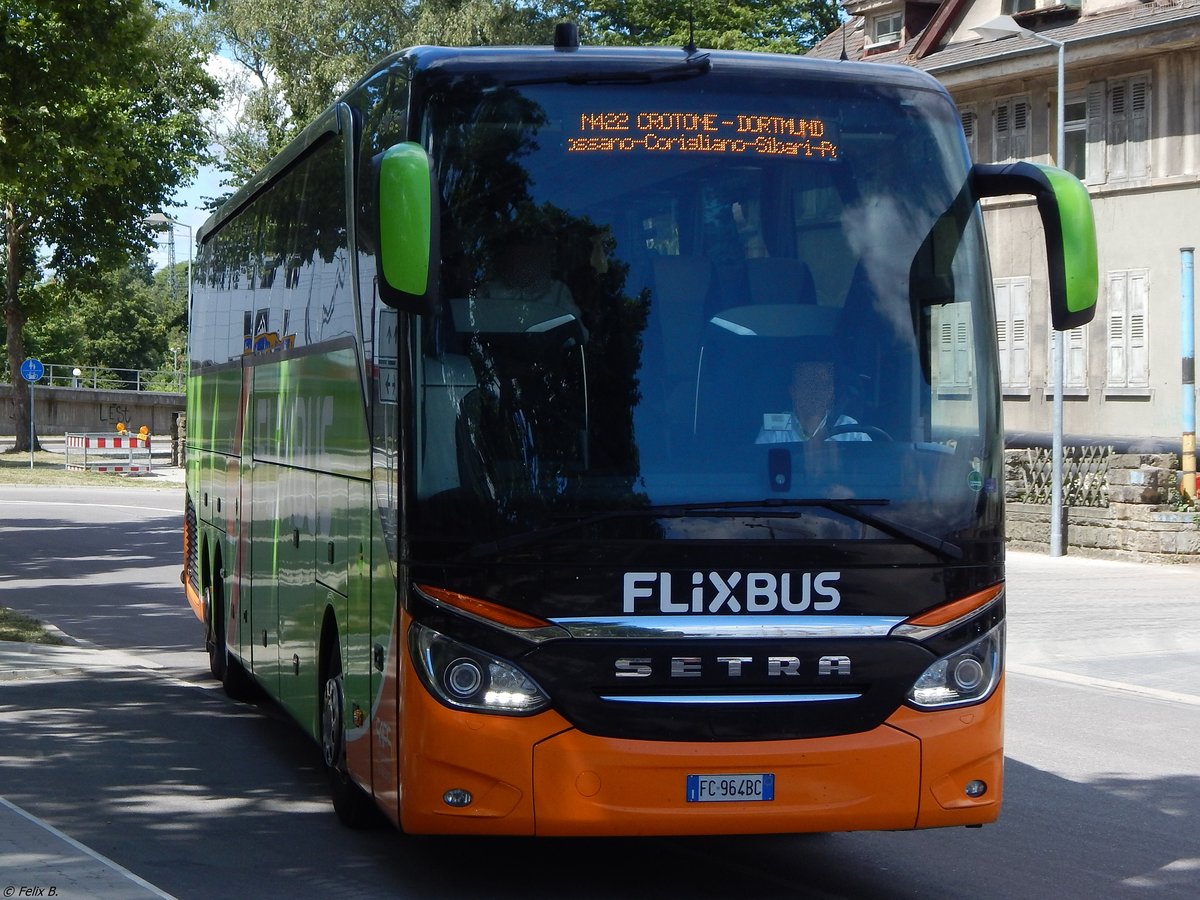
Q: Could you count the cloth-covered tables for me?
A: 0